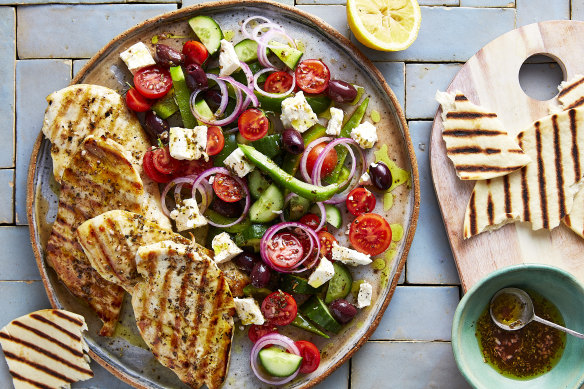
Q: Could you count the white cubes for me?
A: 13